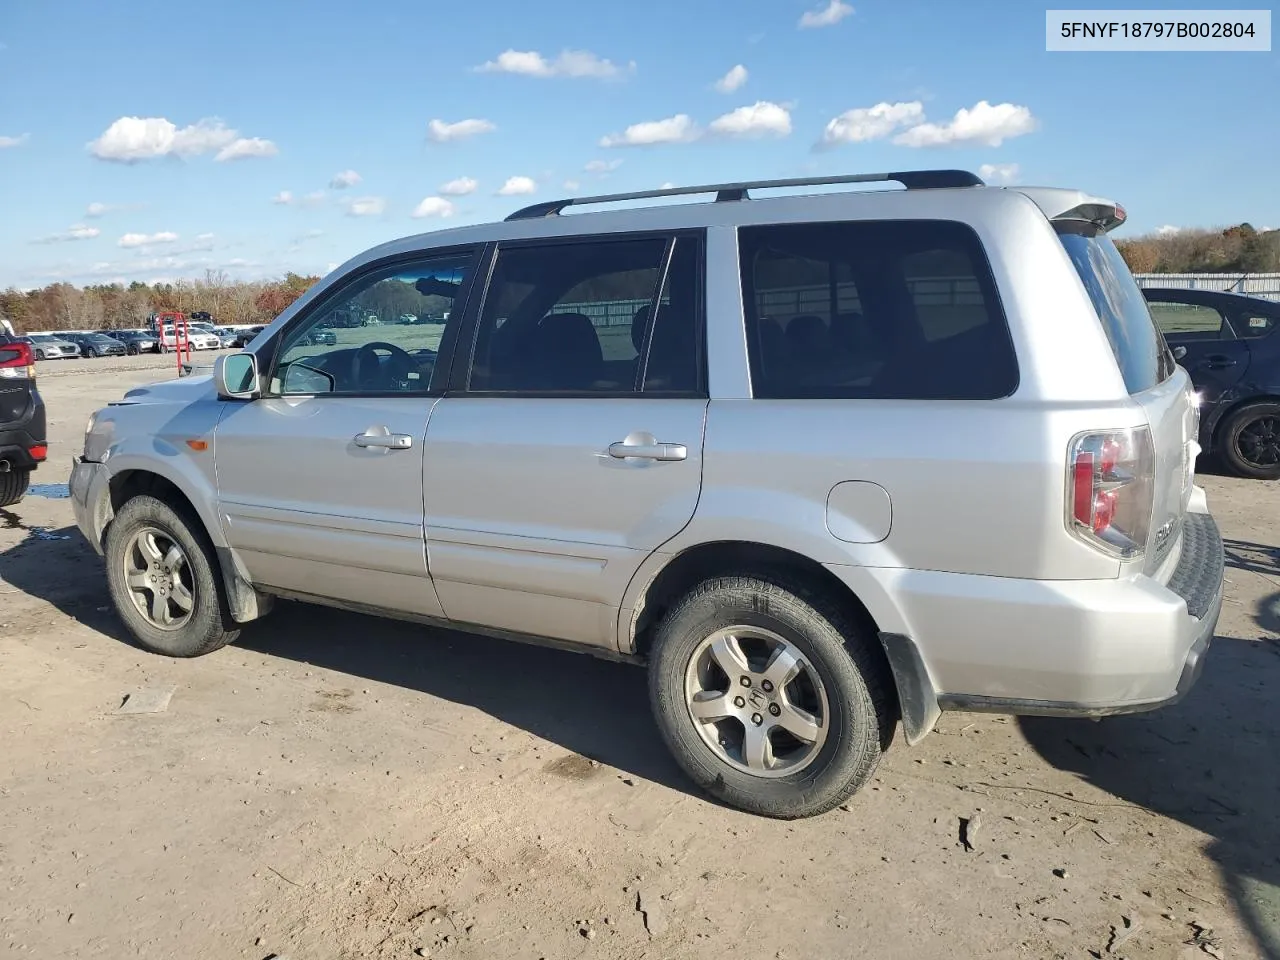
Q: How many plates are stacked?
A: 0